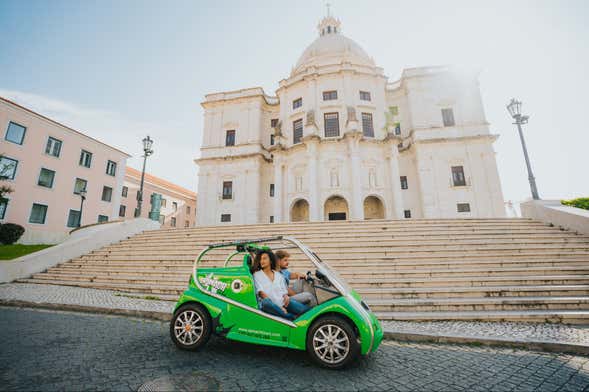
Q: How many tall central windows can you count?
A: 3